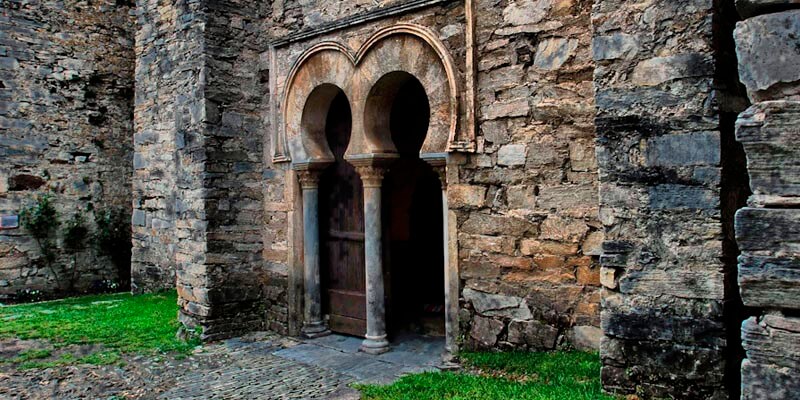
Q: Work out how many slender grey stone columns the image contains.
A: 3